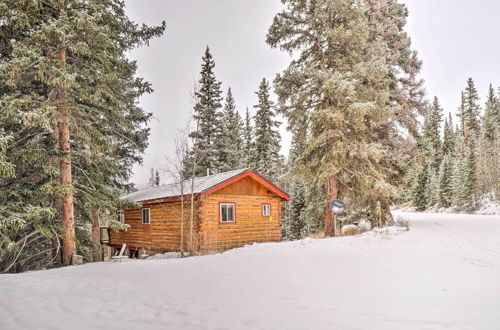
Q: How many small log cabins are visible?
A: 1